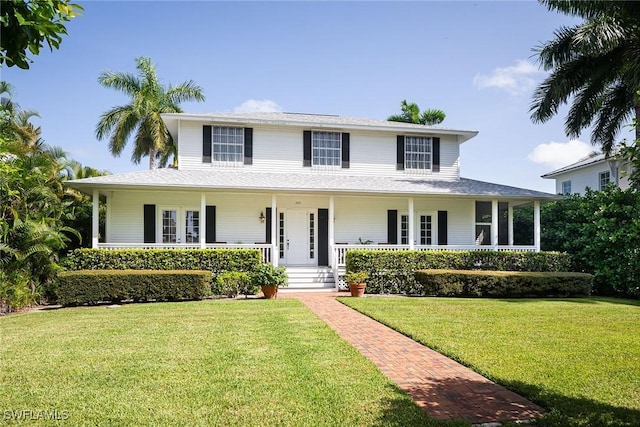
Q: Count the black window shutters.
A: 12